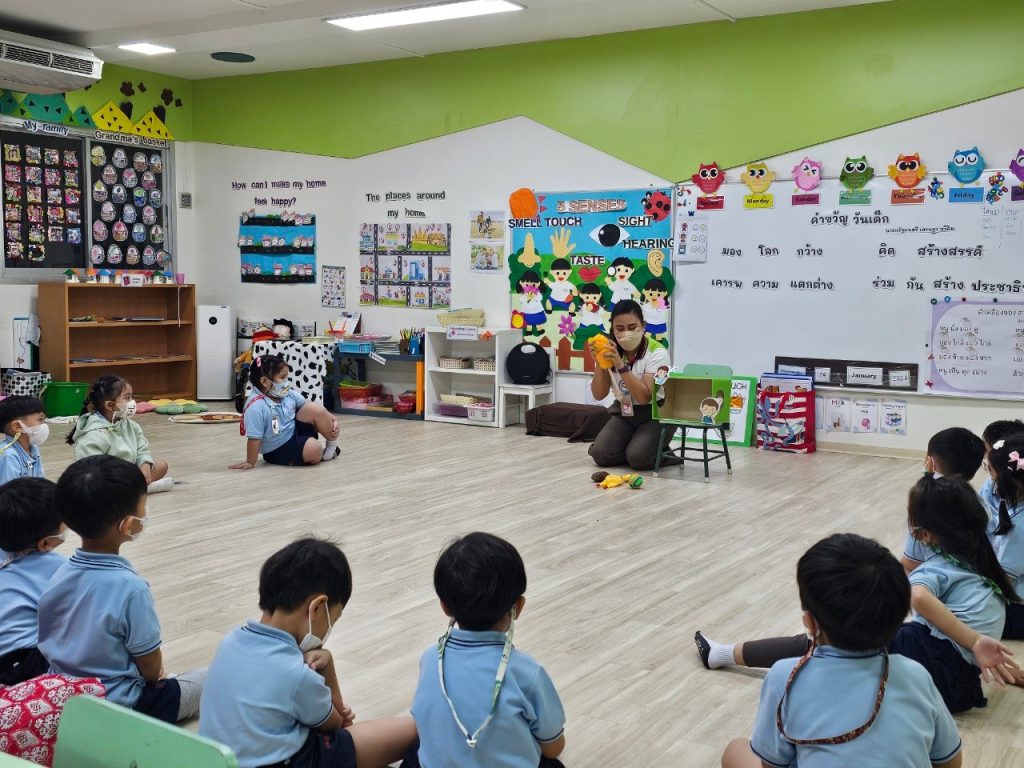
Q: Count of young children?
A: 12